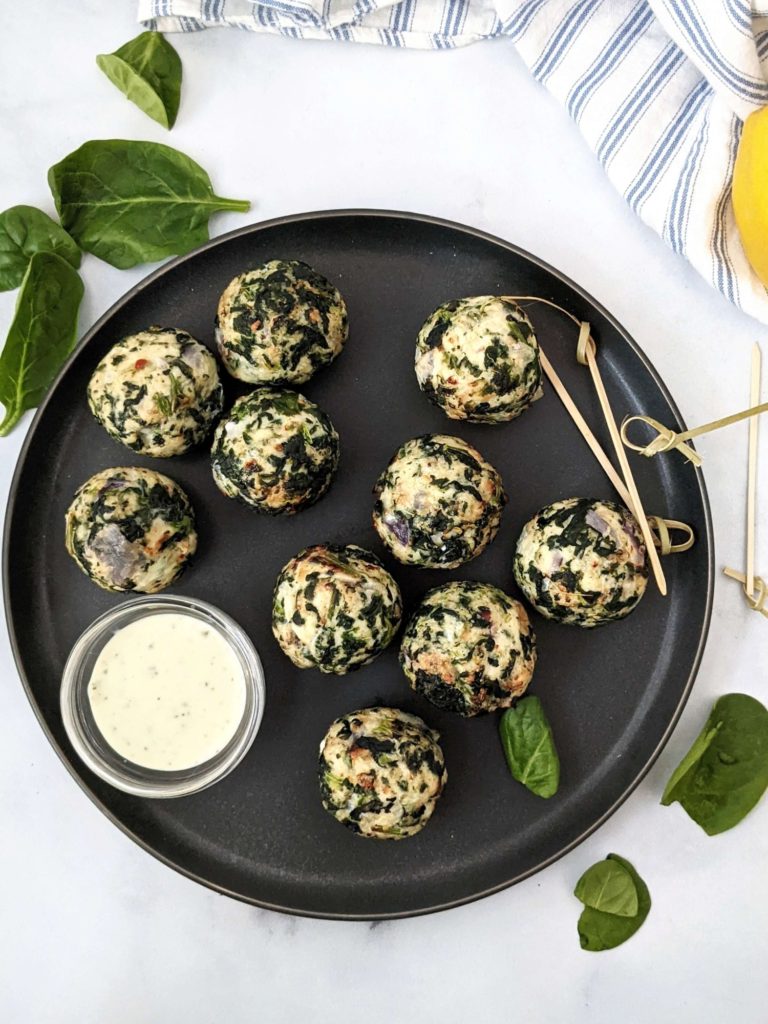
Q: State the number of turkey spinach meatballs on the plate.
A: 10